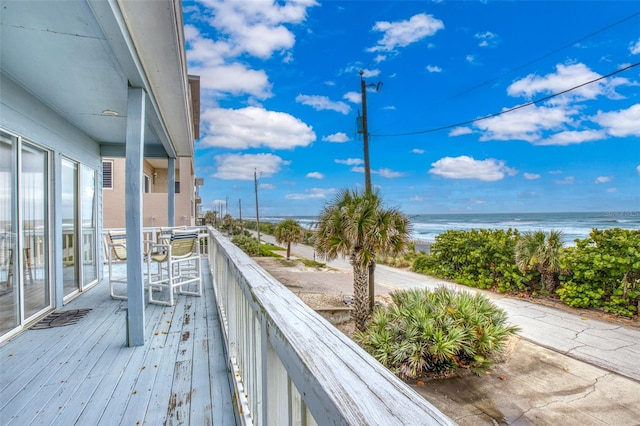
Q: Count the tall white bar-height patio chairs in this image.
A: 3